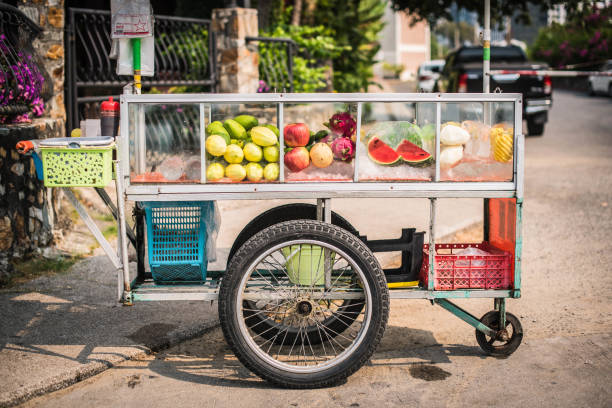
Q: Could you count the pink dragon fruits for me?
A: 2